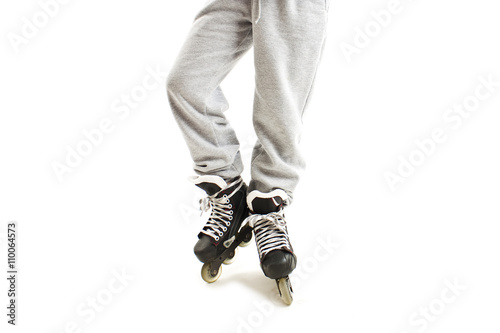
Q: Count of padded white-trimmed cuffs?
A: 2